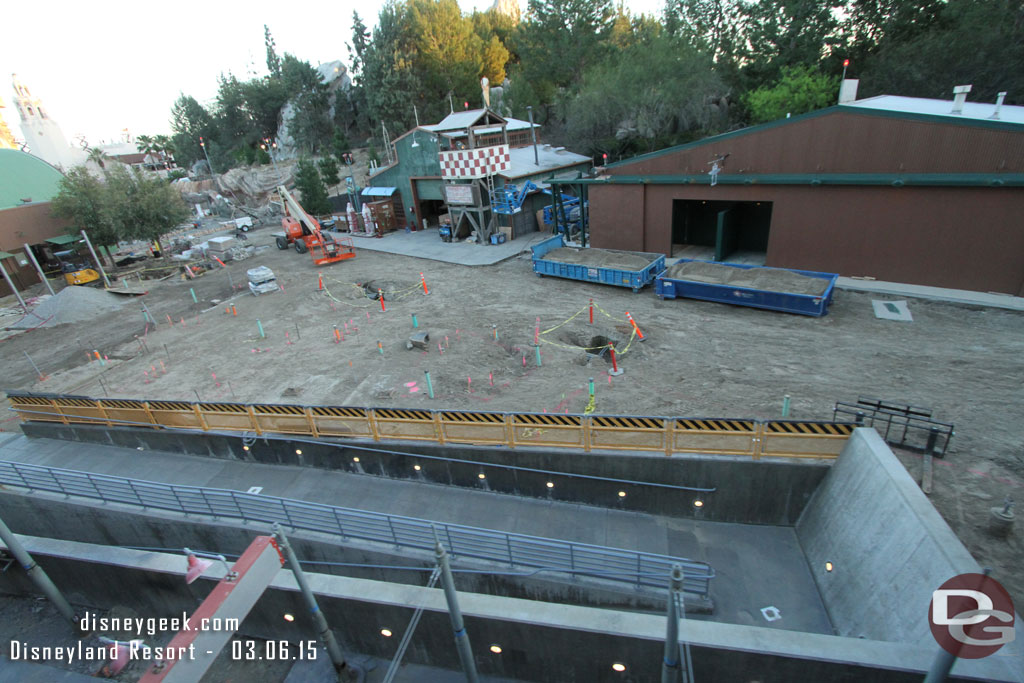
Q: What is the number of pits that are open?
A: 2